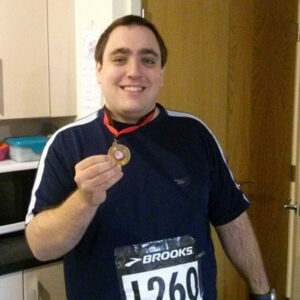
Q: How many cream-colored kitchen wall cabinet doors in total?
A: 2